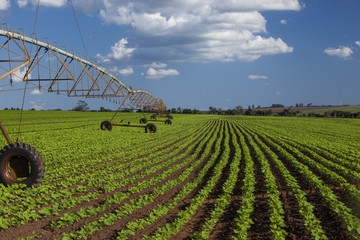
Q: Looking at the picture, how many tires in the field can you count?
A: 7